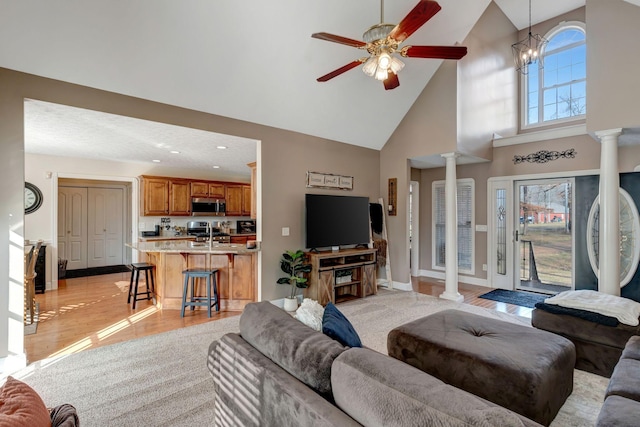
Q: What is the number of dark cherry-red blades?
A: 5